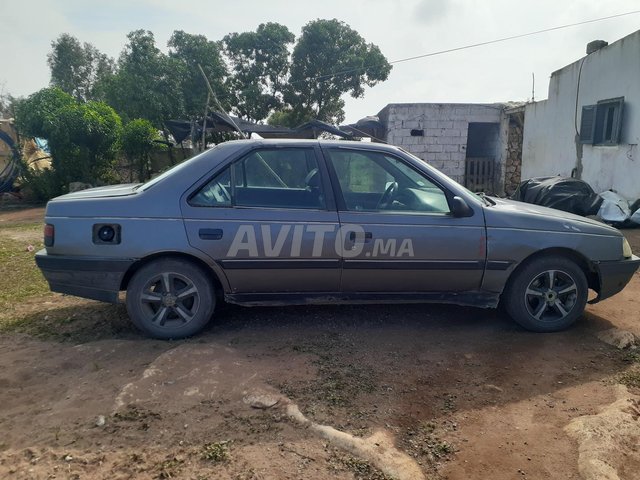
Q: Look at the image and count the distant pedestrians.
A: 0